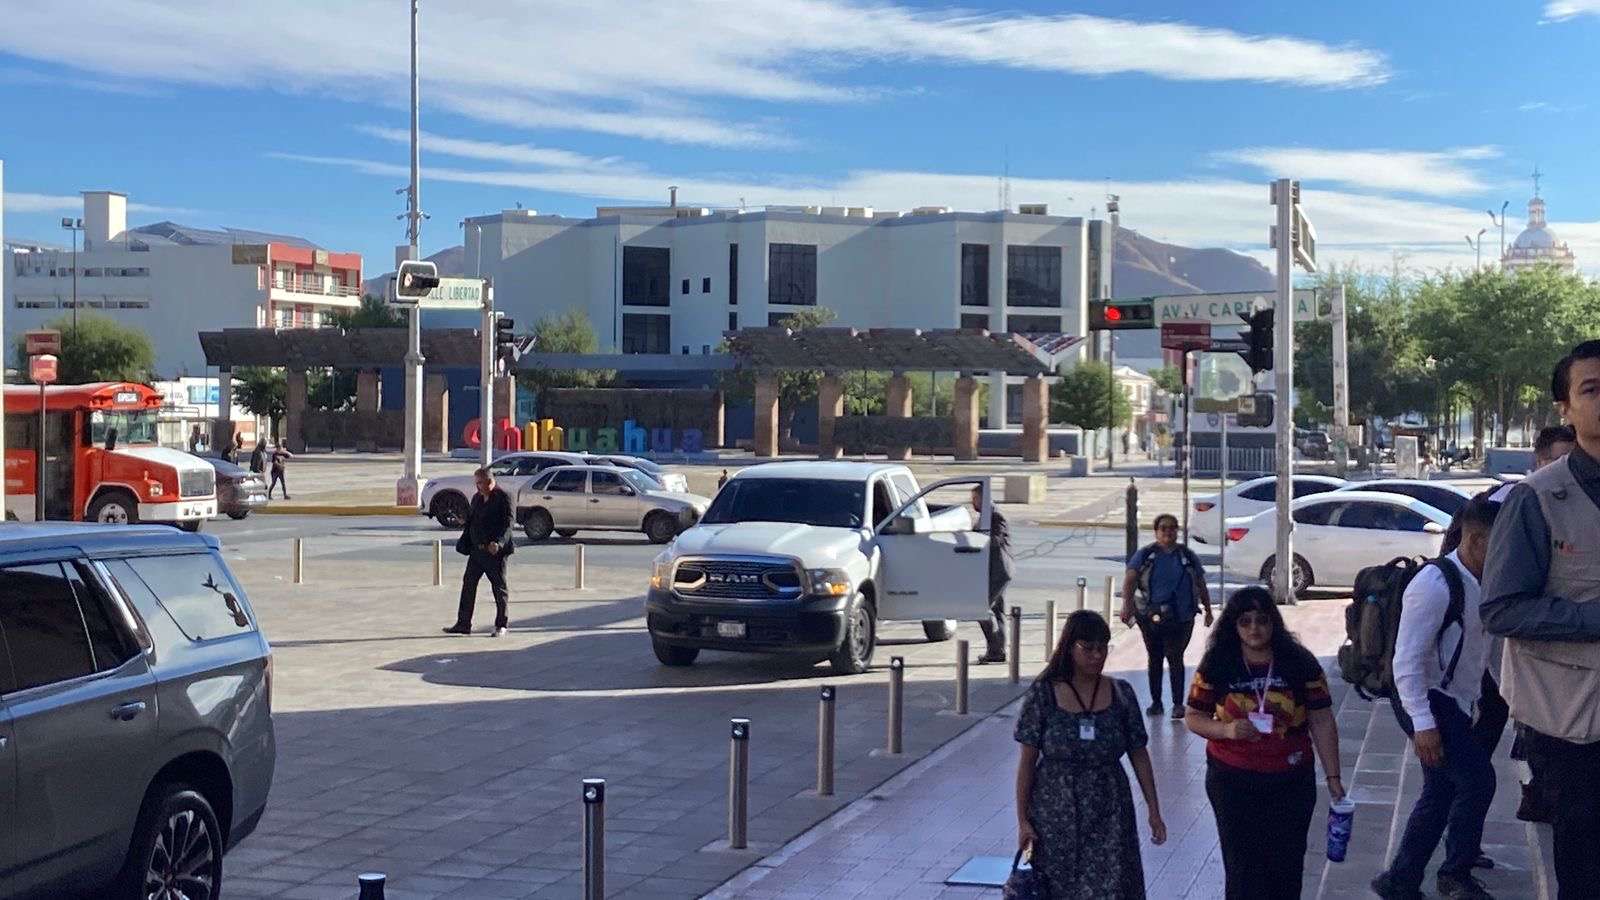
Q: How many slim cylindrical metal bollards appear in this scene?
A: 13